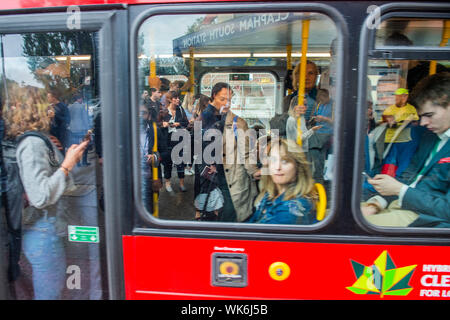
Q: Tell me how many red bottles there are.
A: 0